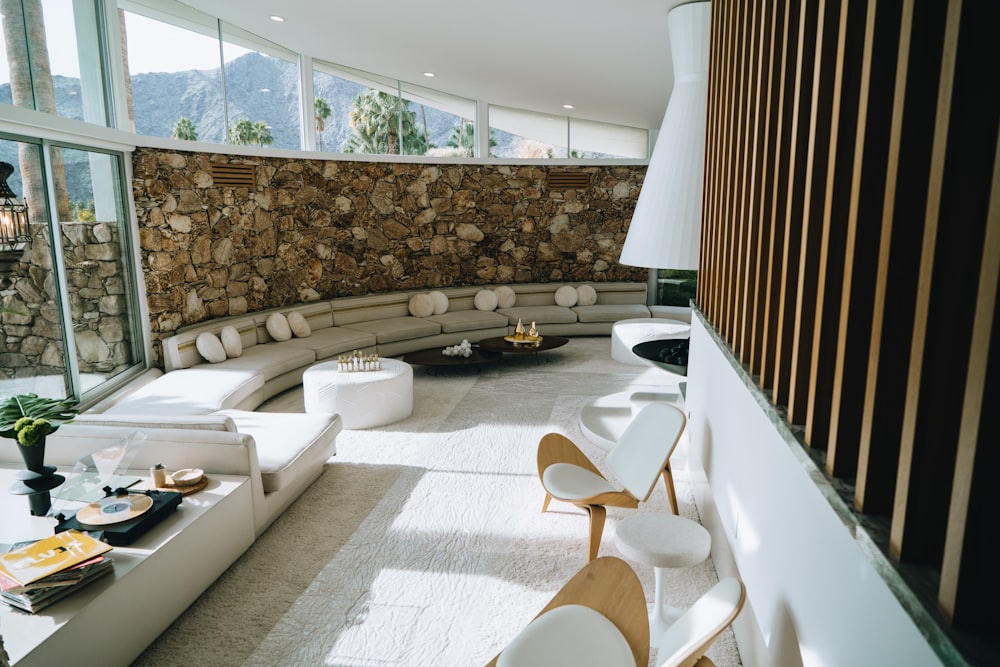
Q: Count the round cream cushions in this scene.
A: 10